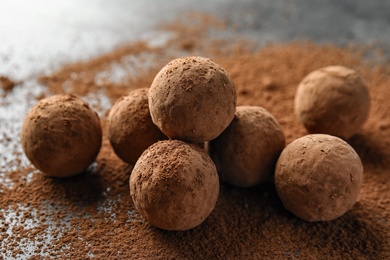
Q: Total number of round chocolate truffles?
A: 7